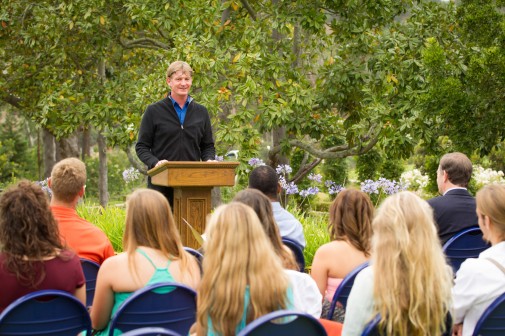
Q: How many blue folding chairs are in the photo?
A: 11